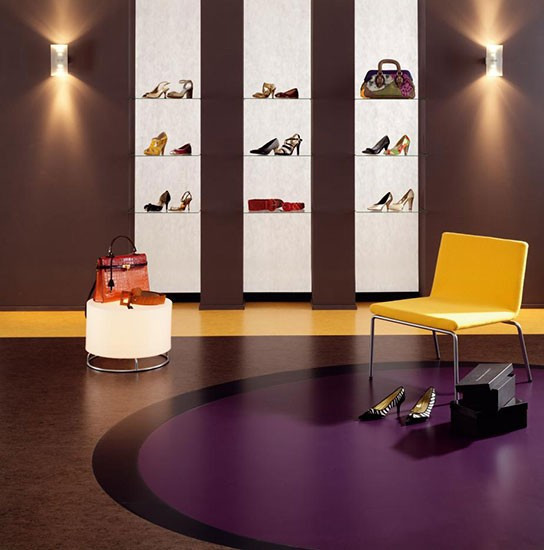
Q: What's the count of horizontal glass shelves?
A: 9